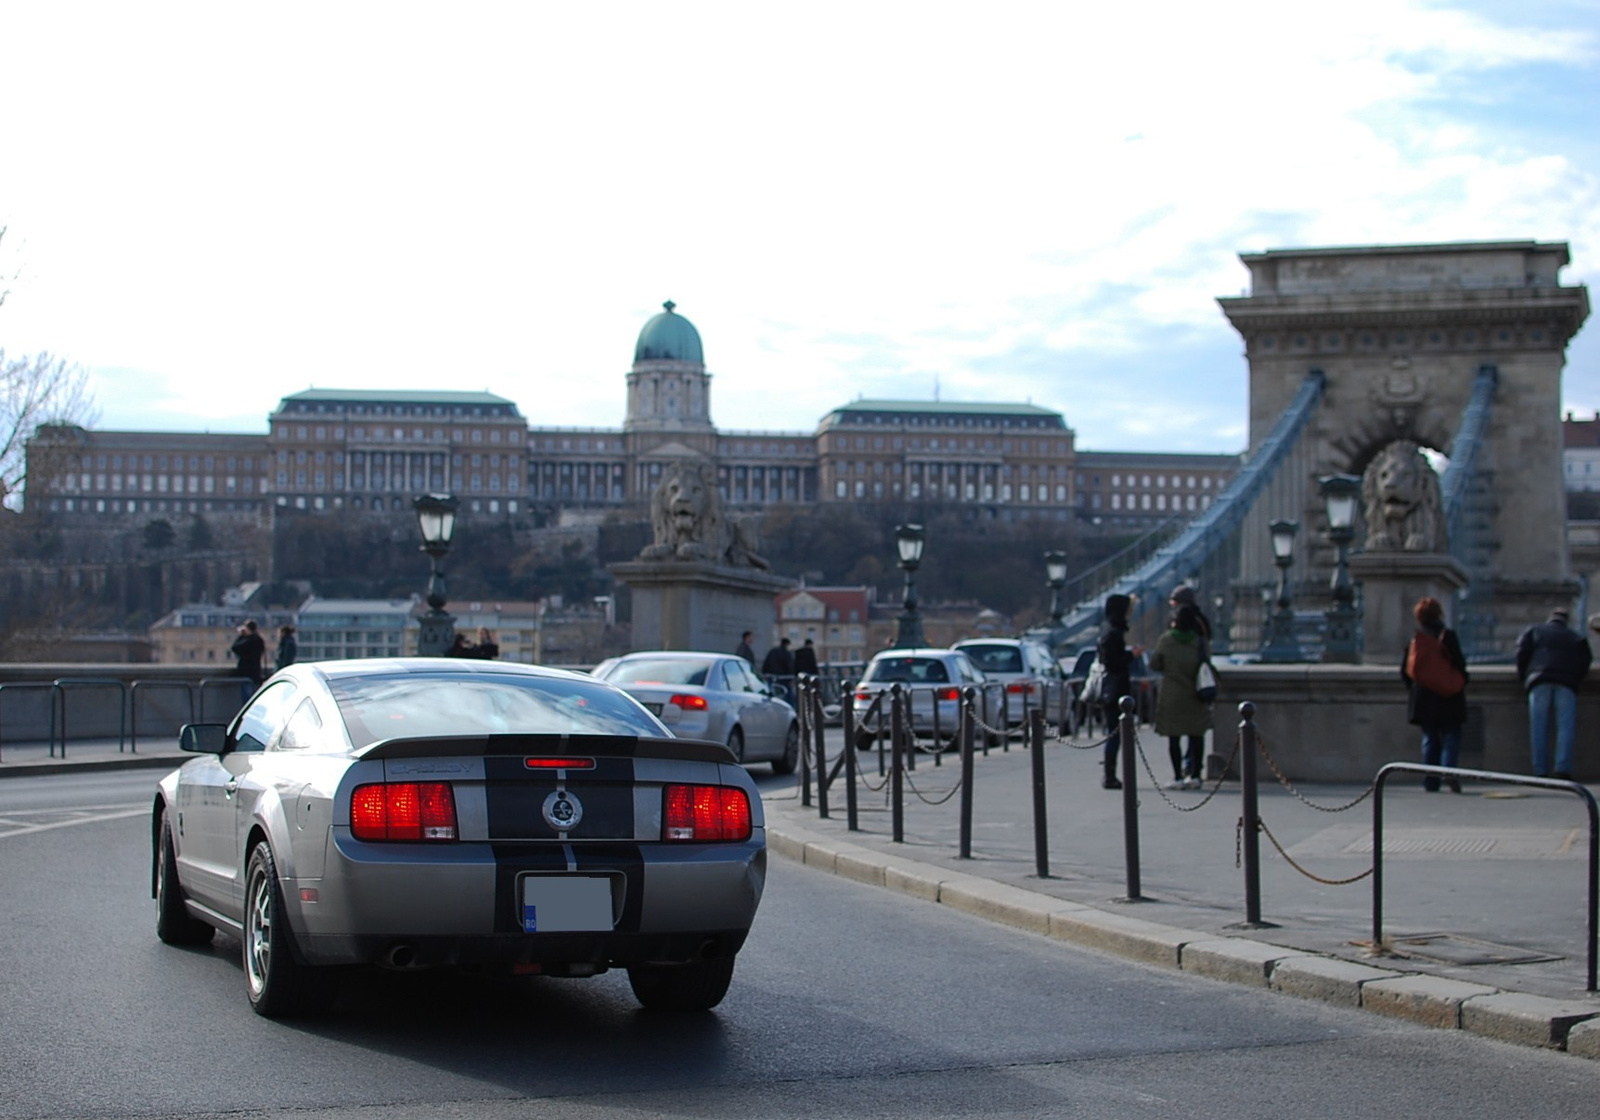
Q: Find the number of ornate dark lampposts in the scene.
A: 5